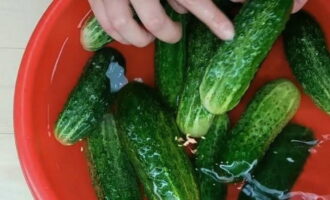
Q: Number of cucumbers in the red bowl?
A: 11